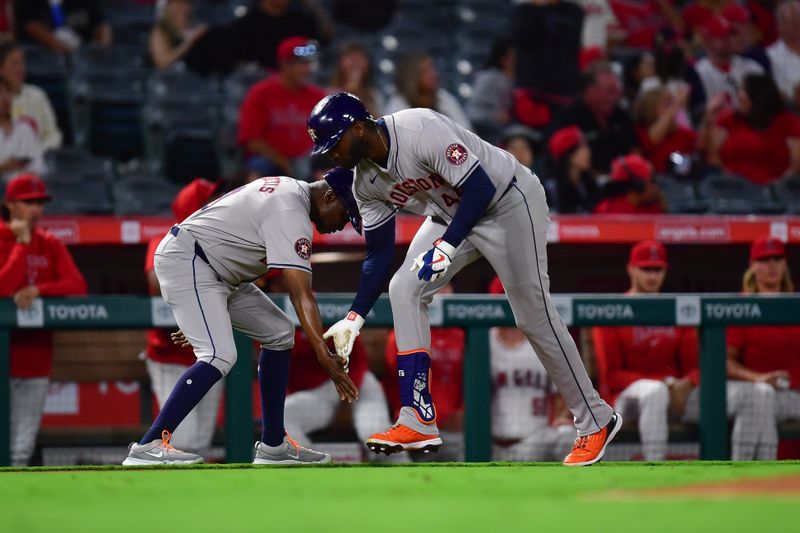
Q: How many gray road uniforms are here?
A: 2